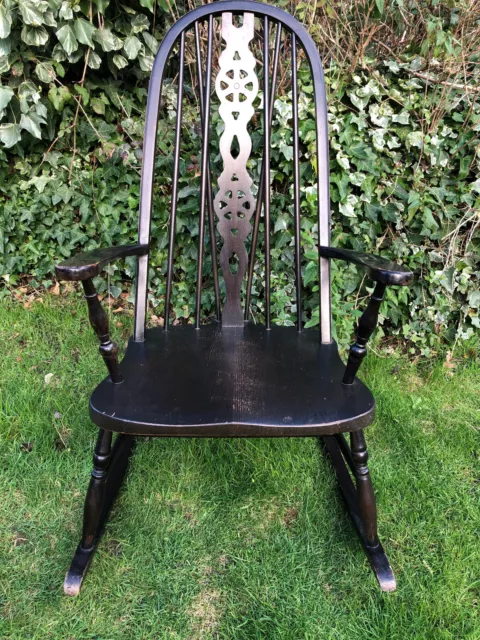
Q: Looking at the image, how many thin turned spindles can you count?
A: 6